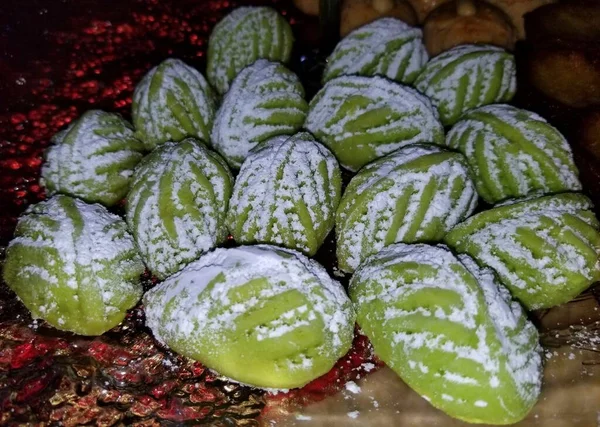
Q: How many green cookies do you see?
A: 15